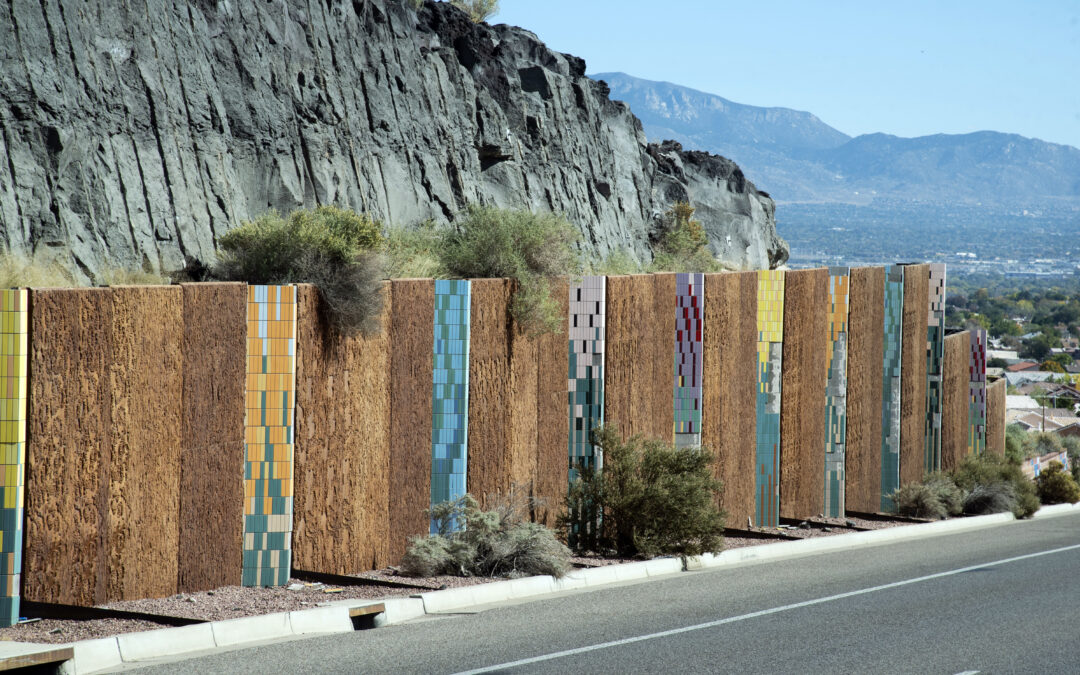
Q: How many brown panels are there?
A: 10